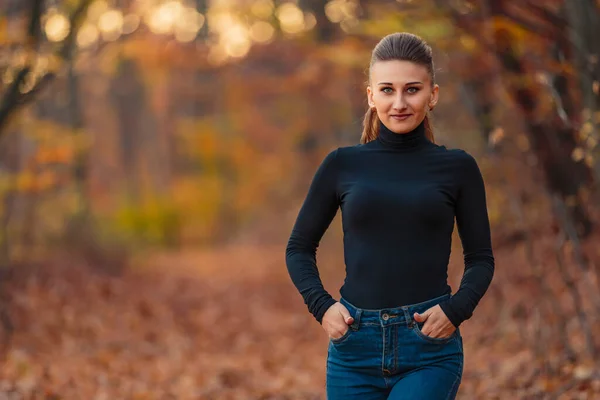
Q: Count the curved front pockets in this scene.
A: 2